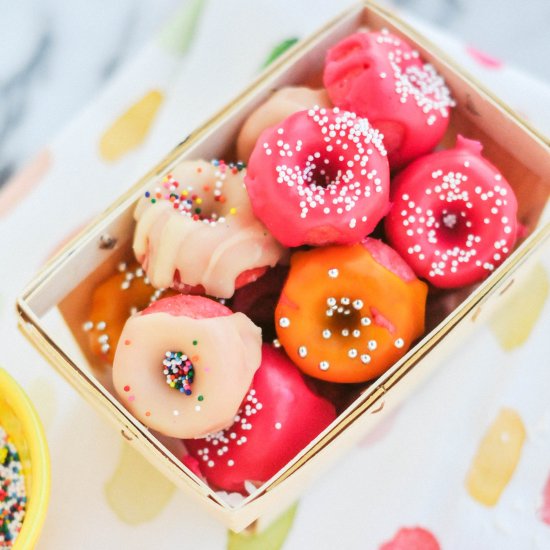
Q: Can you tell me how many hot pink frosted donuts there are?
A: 4